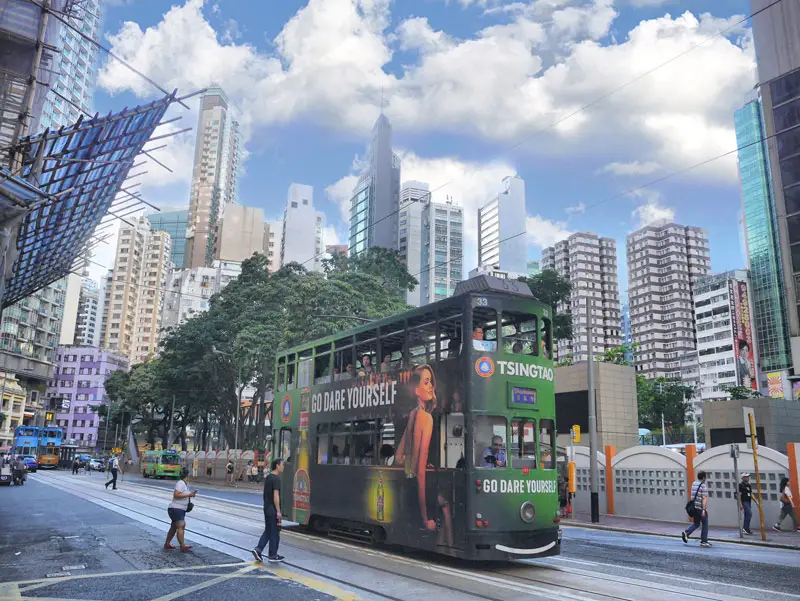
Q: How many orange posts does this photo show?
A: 3